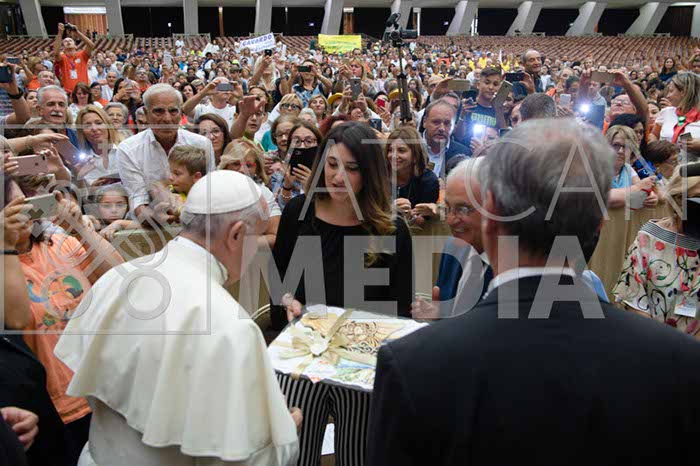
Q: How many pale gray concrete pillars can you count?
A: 10